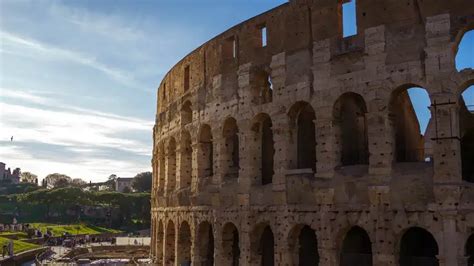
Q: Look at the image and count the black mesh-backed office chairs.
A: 0